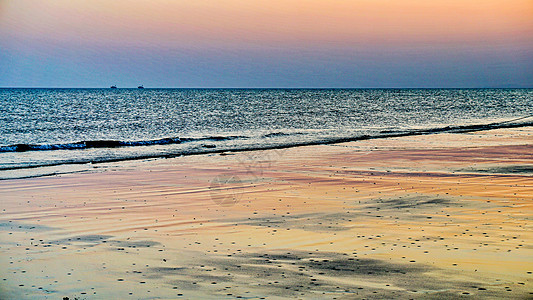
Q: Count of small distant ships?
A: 2